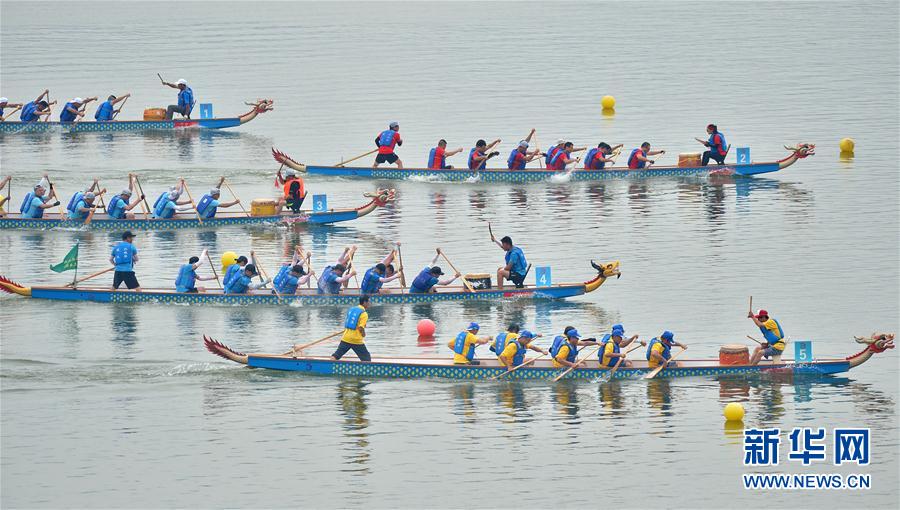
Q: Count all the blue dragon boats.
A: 5